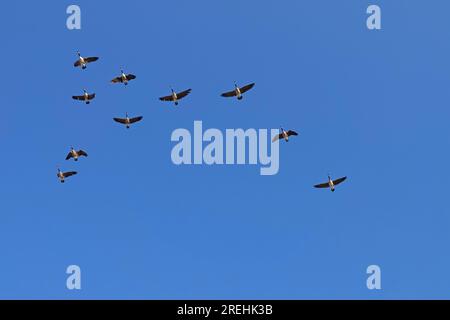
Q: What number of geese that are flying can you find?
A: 10